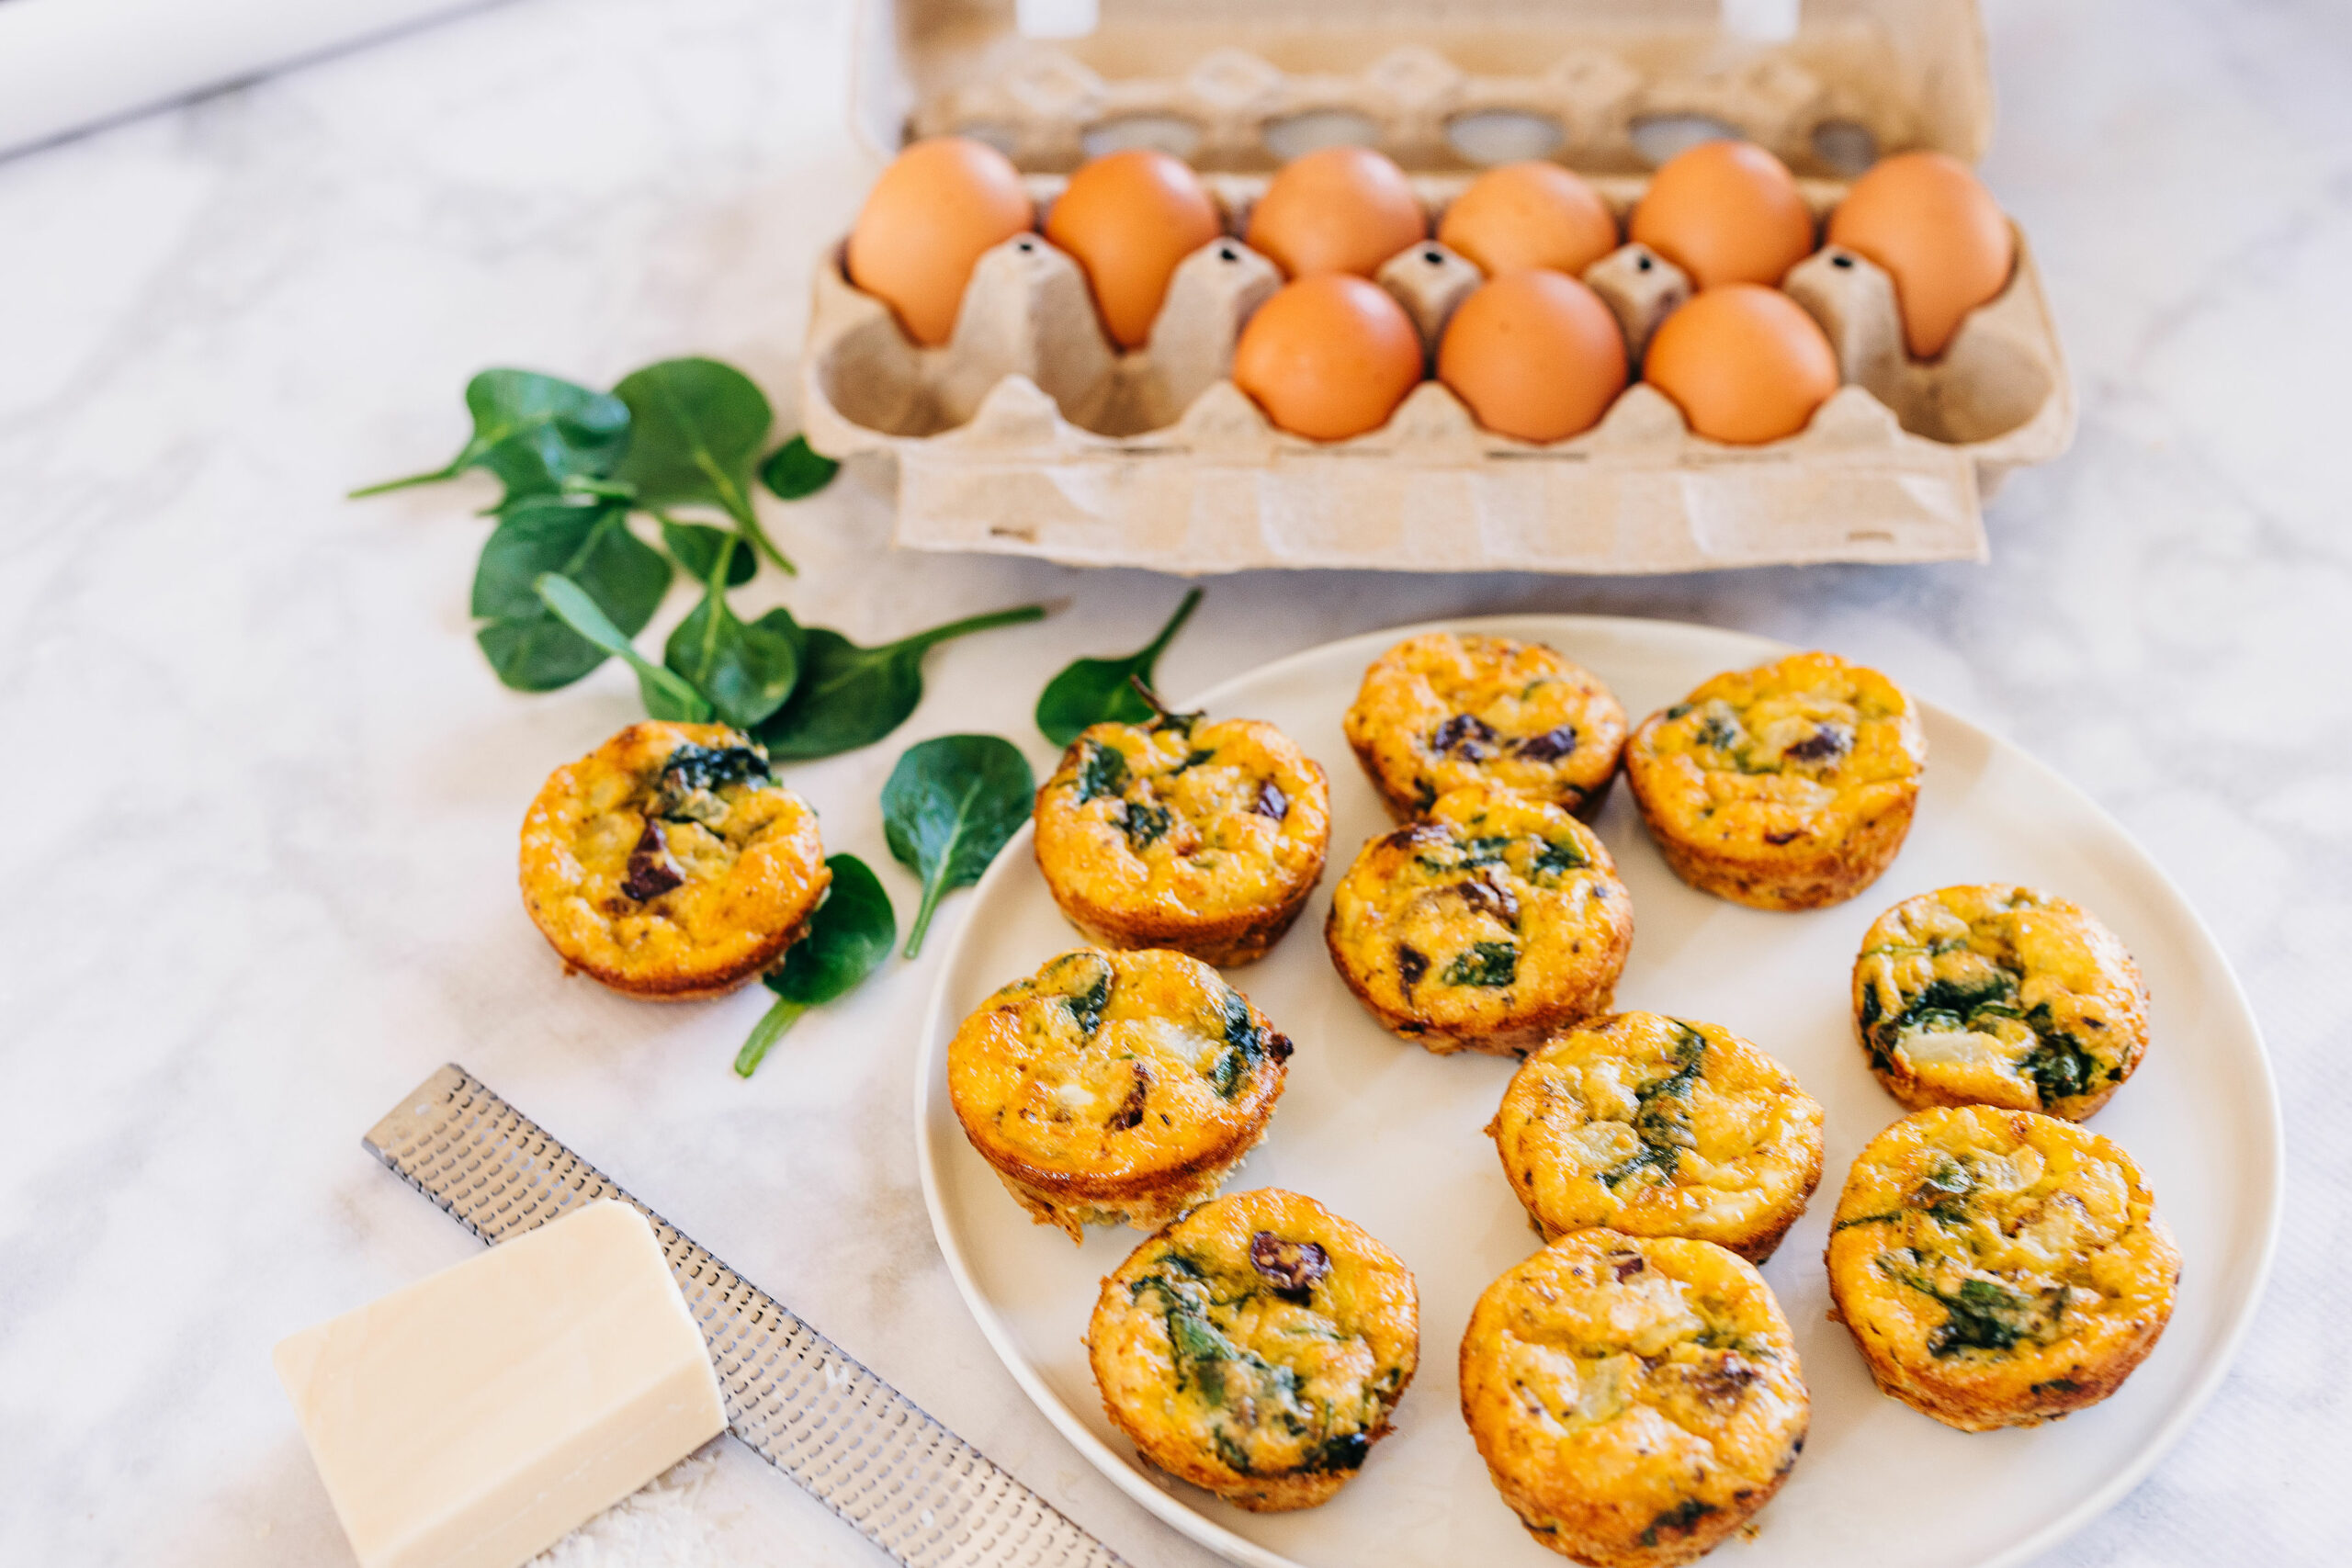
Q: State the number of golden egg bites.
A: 11